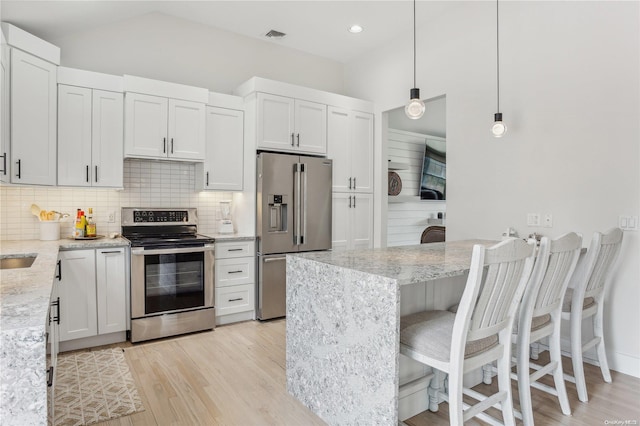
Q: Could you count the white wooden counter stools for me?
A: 3